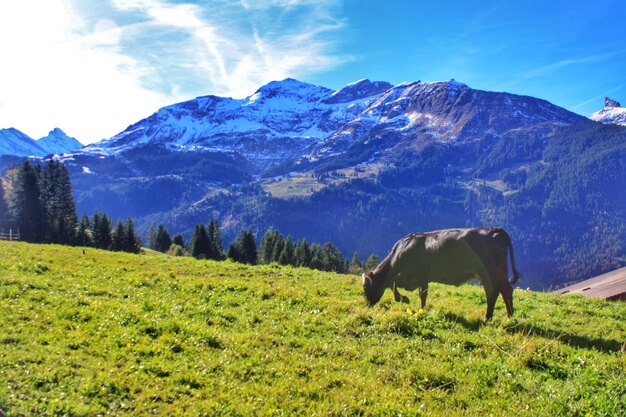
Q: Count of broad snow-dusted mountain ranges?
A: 1